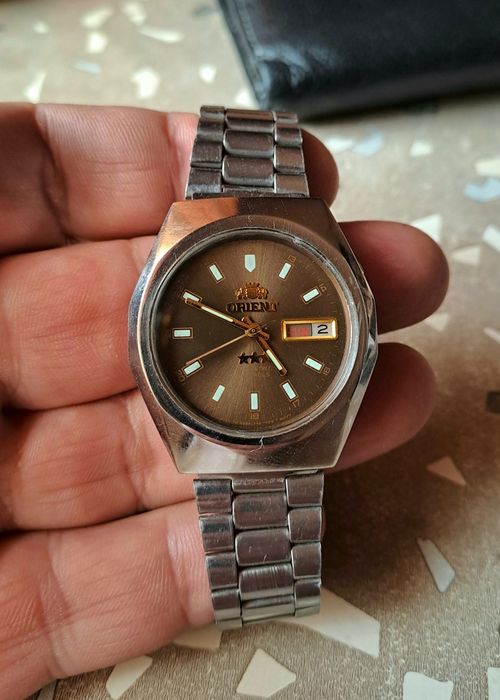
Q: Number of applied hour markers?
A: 11